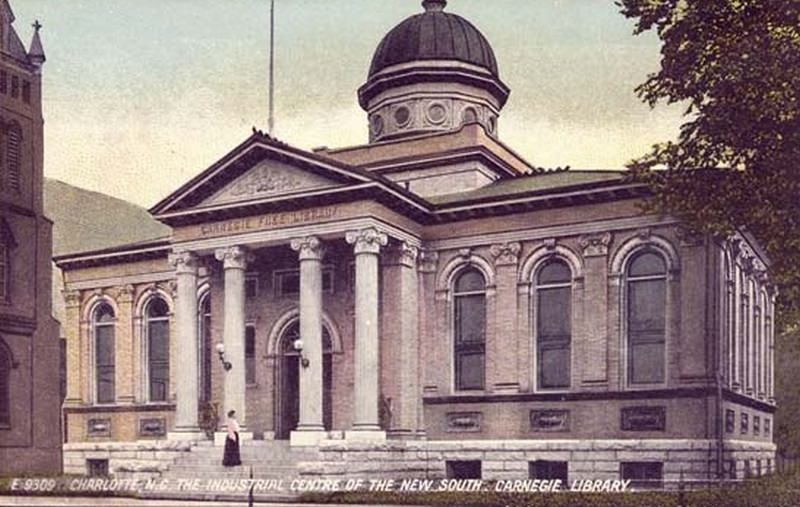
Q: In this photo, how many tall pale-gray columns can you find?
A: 4